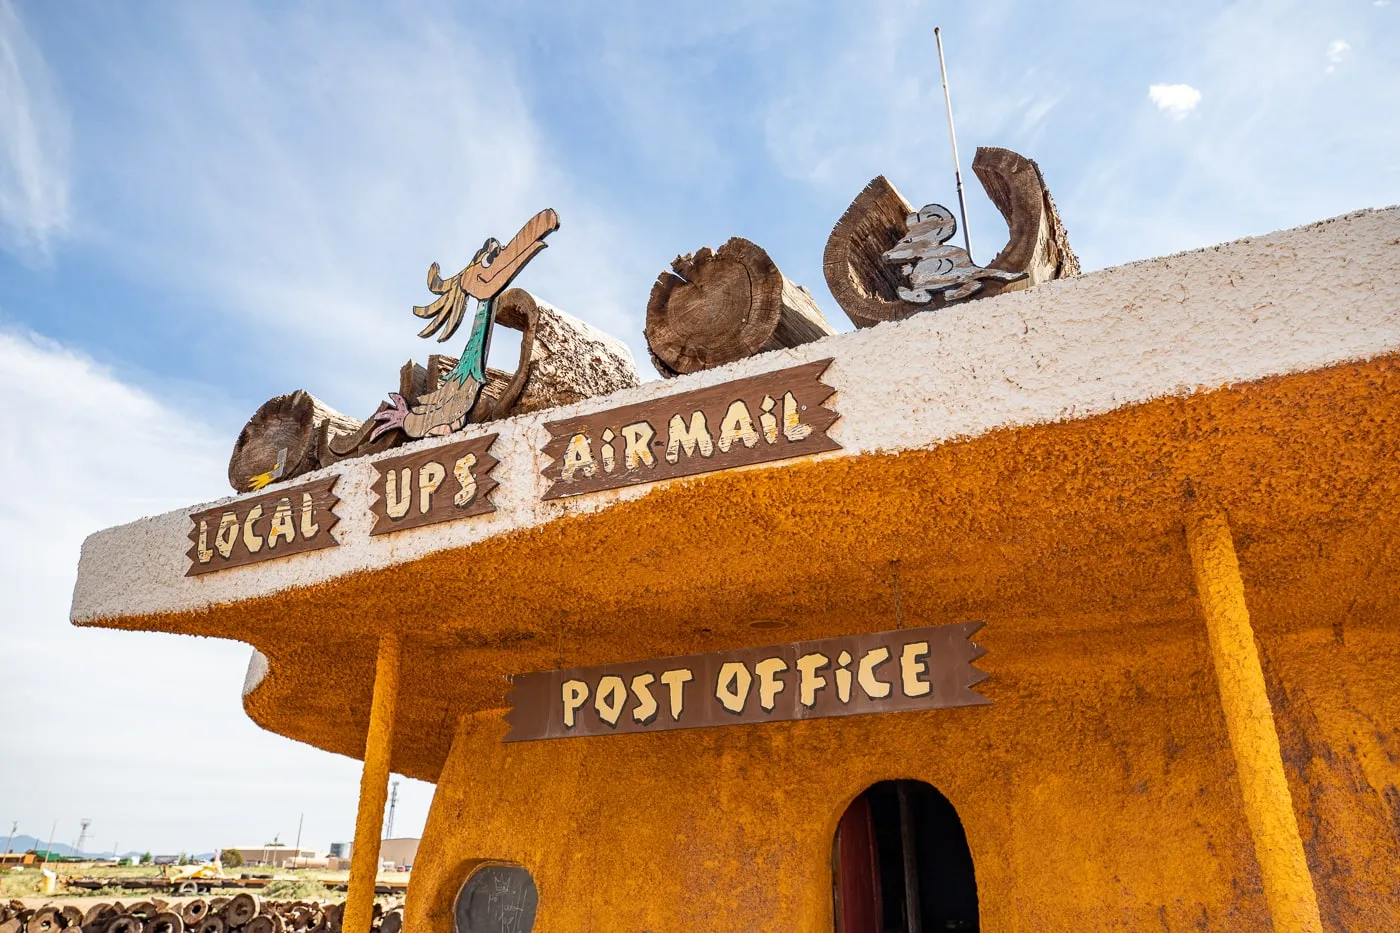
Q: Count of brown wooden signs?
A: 4